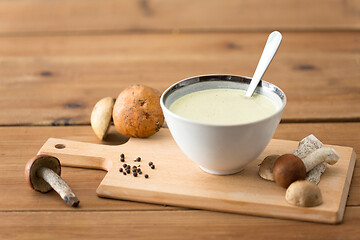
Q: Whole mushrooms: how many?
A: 6